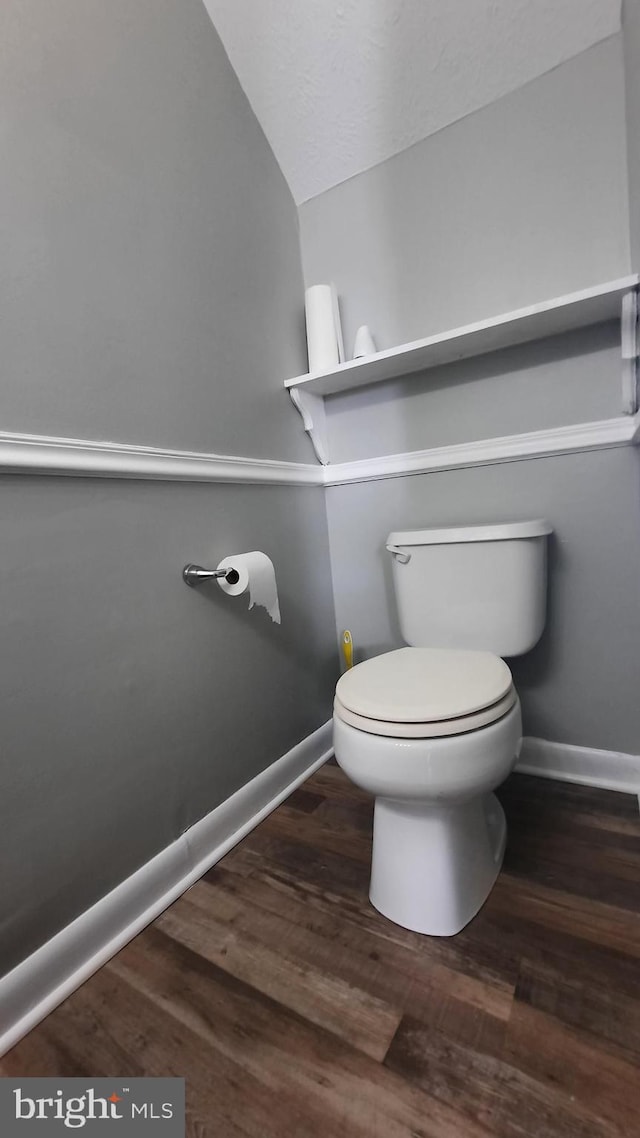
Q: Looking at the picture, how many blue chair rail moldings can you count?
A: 0